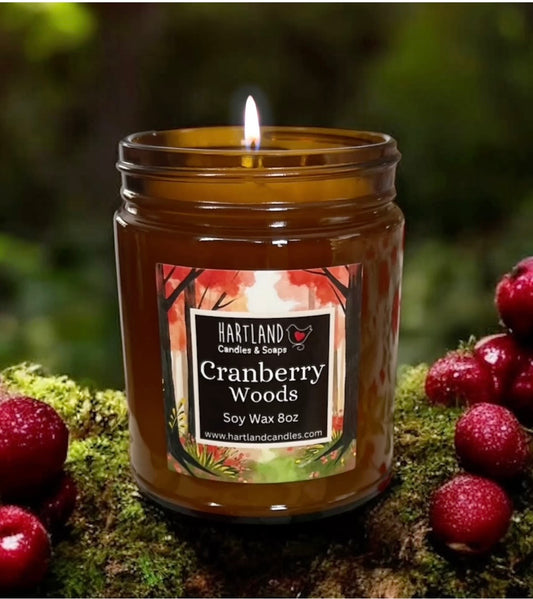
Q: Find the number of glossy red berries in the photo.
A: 9